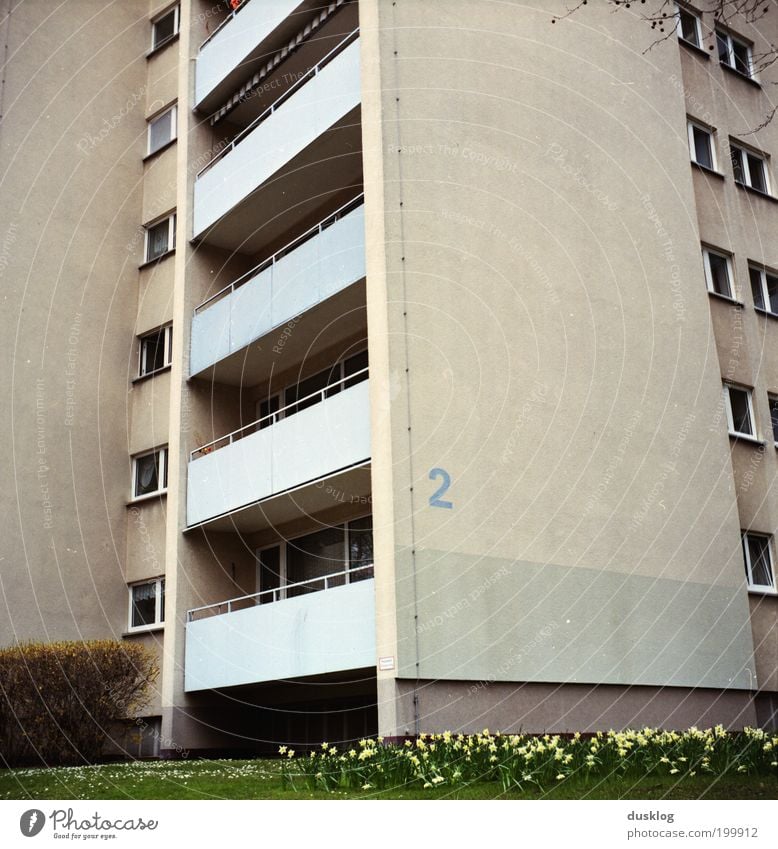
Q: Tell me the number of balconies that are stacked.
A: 5